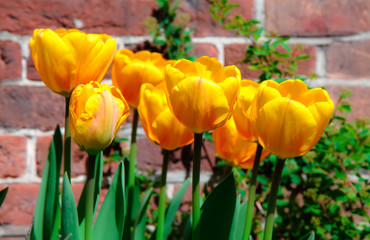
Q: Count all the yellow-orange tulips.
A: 8